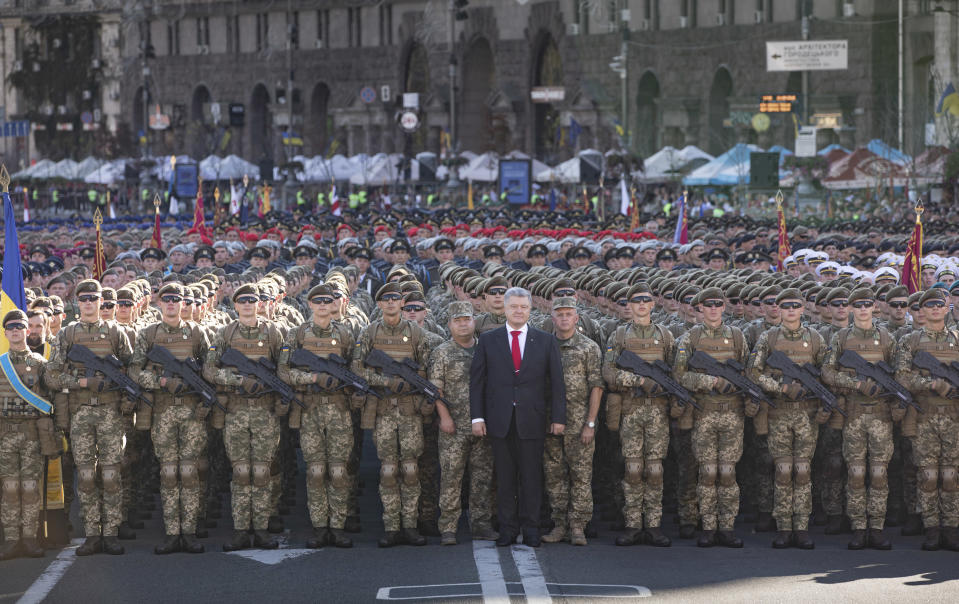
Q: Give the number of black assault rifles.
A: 10